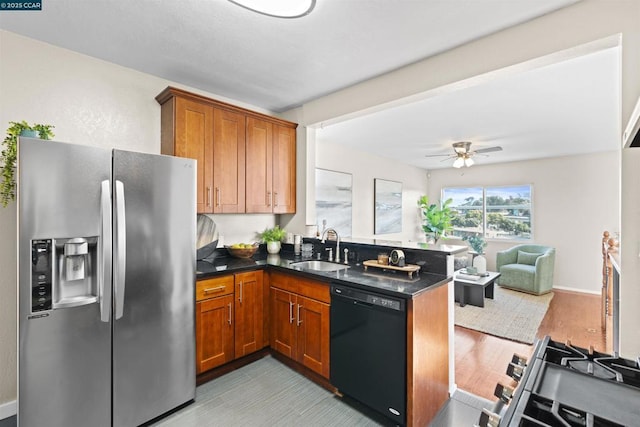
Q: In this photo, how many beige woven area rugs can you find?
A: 1